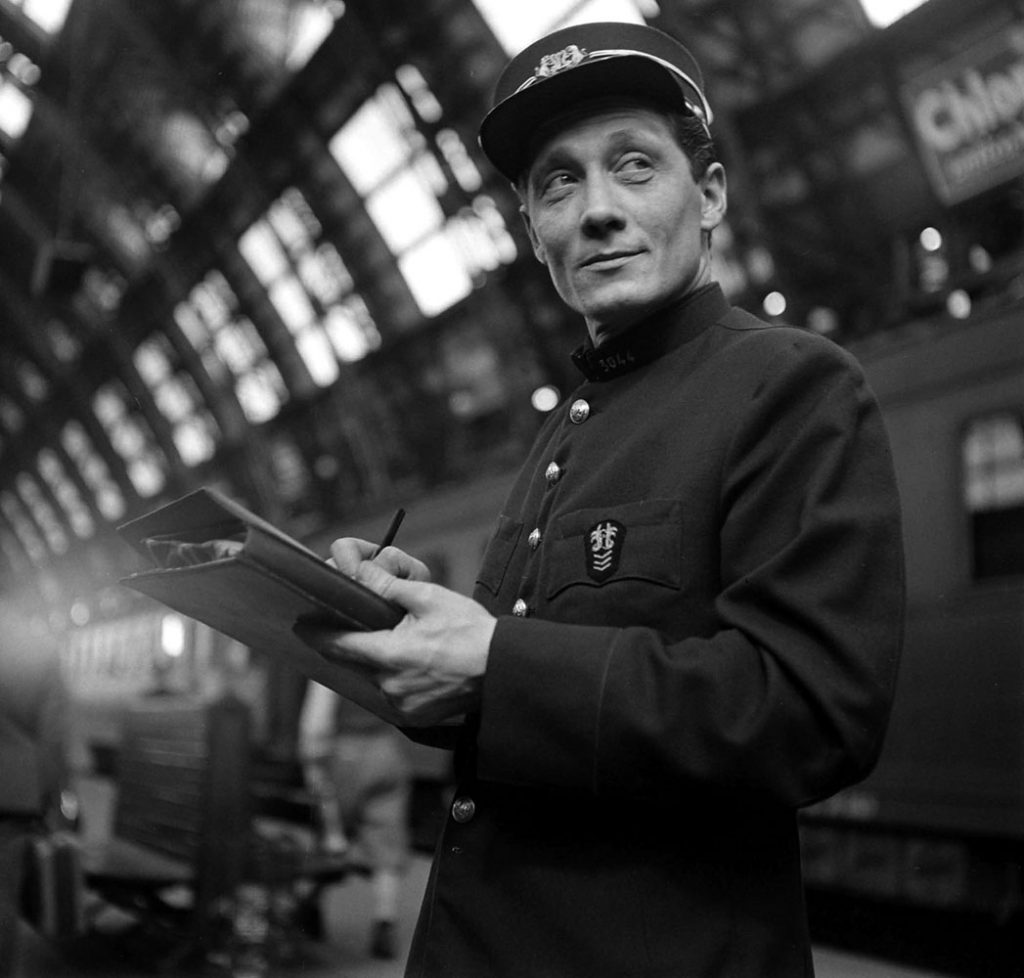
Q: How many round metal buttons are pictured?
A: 5